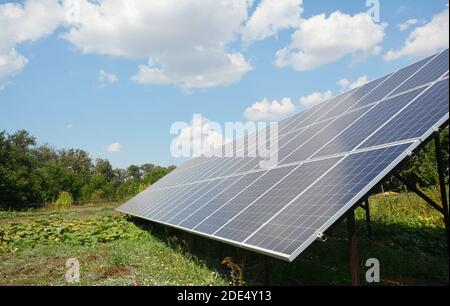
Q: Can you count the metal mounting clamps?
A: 3